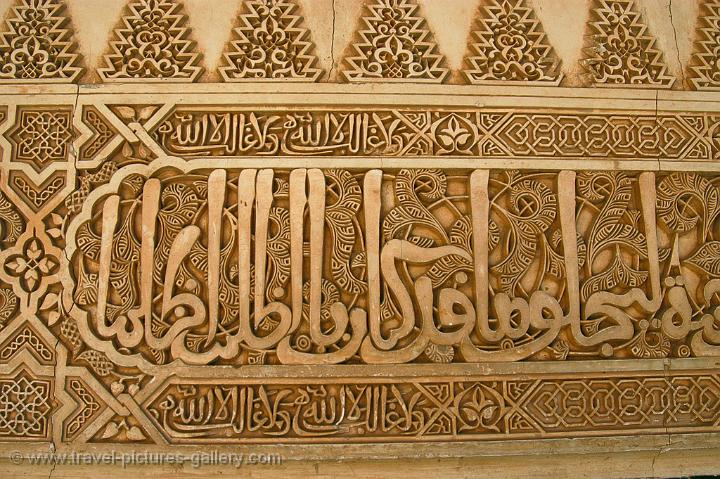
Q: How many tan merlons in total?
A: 7